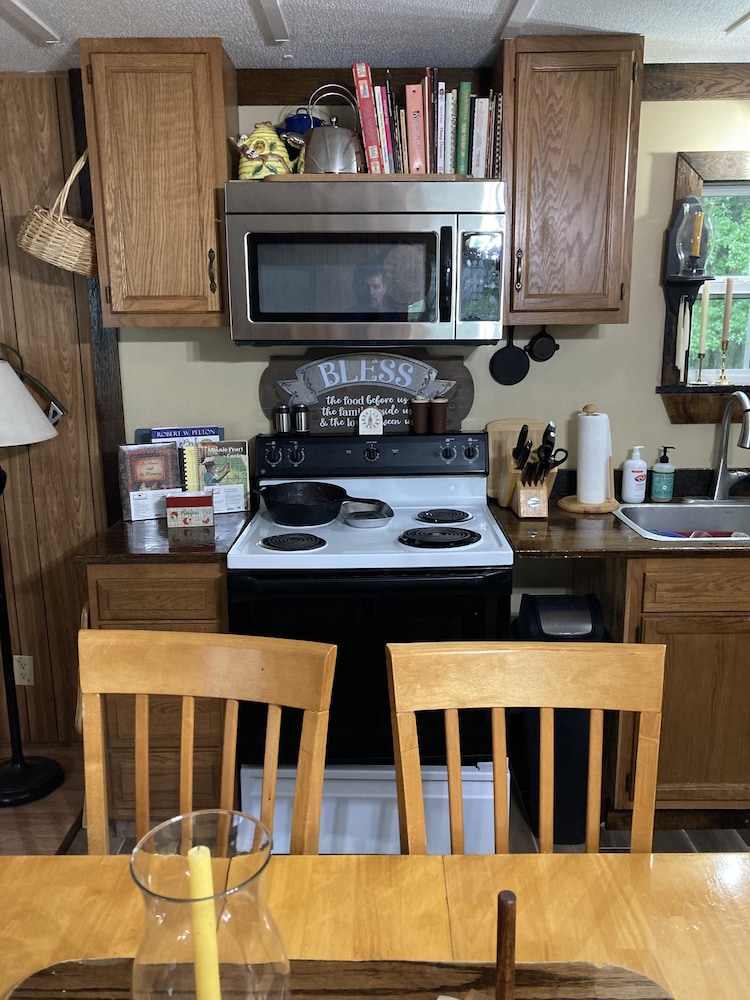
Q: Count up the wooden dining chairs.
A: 2